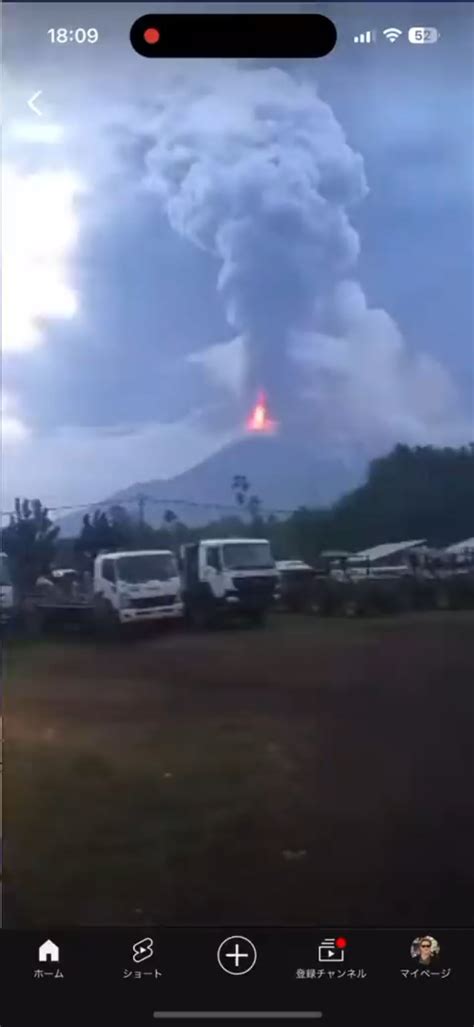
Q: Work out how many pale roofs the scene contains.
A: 2